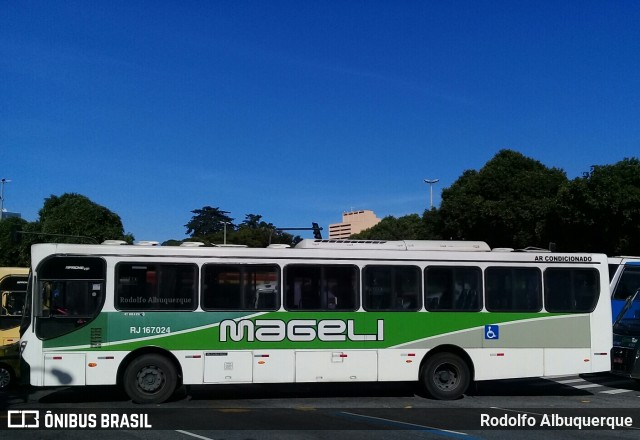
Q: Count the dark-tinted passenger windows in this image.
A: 7